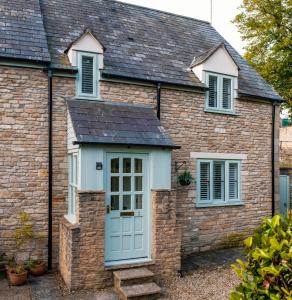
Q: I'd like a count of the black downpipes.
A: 3